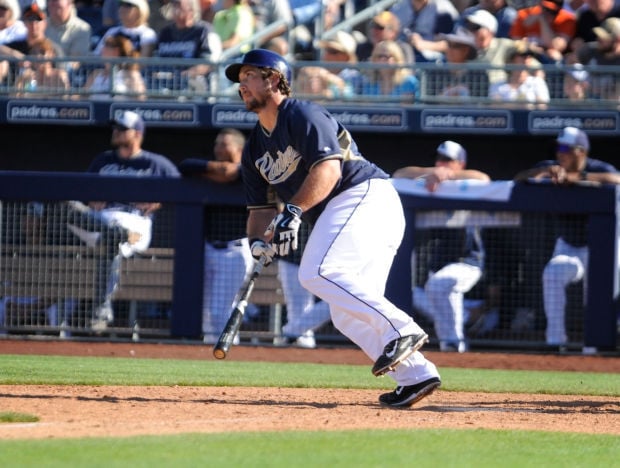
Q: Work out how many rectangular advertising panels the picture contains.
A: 6